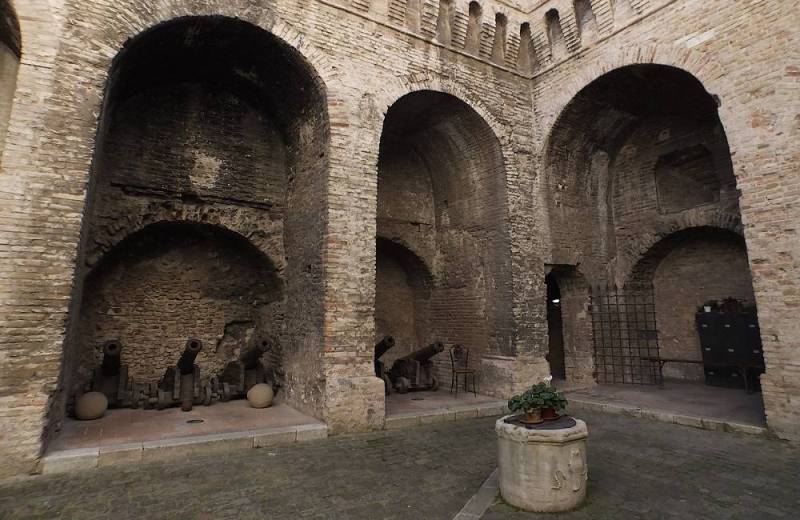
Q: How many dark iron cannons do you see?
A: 5